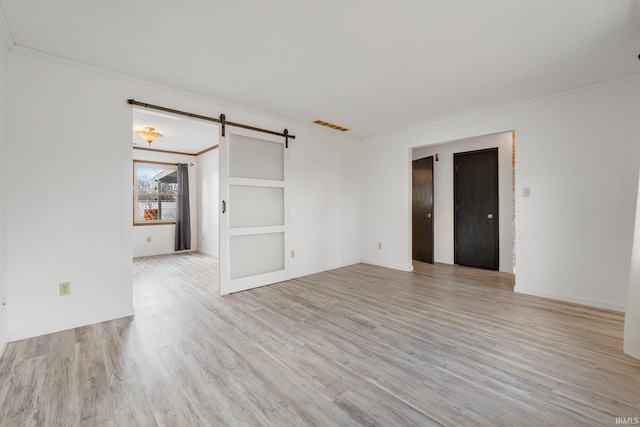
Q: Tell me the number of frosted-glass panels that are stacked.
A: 3